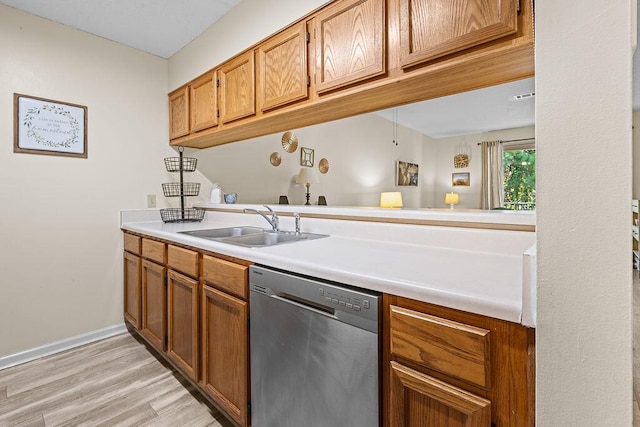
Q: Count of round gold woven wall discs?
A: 3